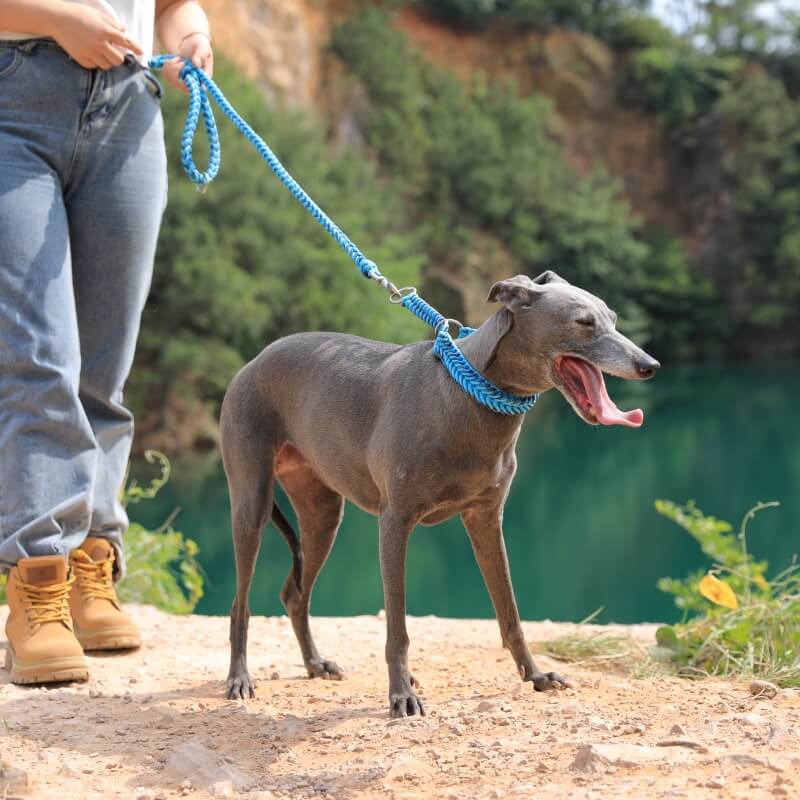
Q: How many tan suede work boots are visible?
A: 2